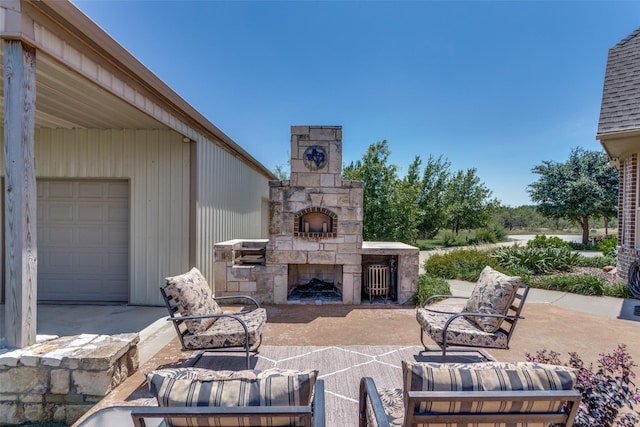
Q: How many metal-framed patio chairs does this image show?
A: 4